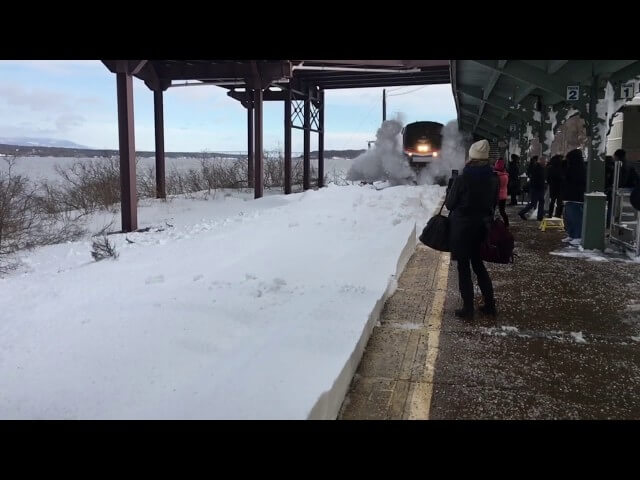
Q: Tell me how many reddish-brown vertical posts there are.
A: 7